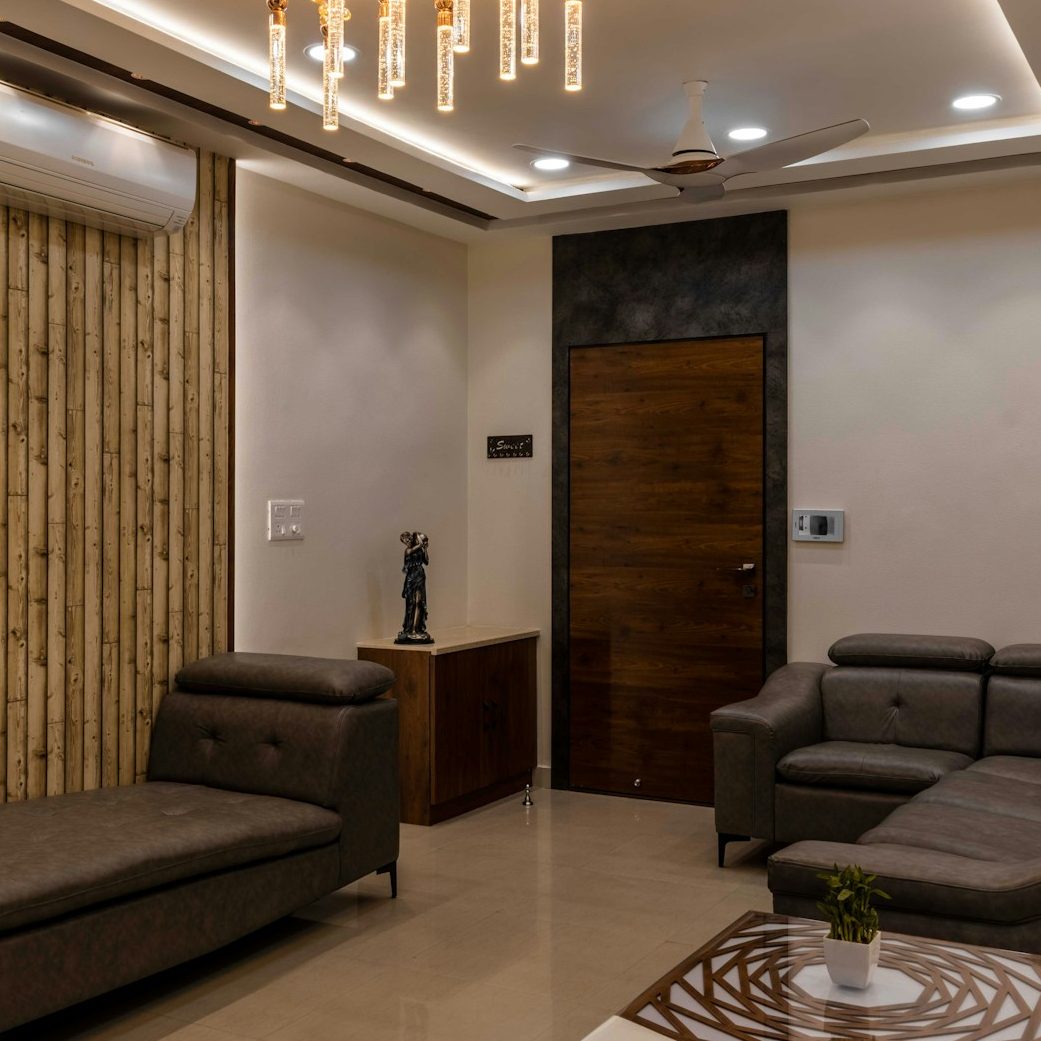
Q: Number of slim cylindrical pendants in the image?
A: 10